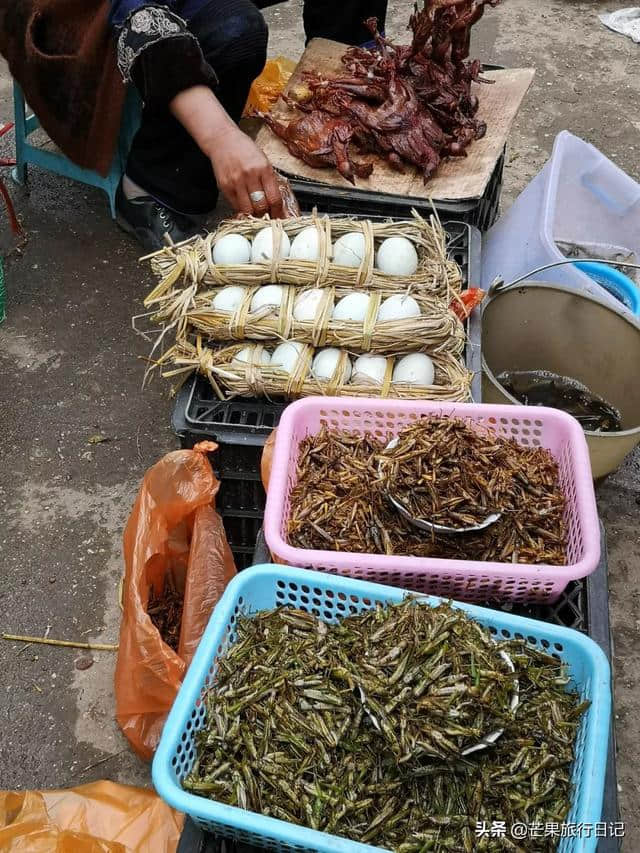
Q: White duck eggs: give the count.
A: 15